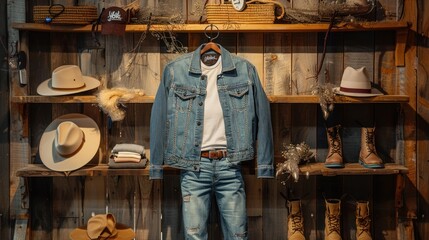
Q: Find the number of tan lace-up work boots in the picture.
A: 5